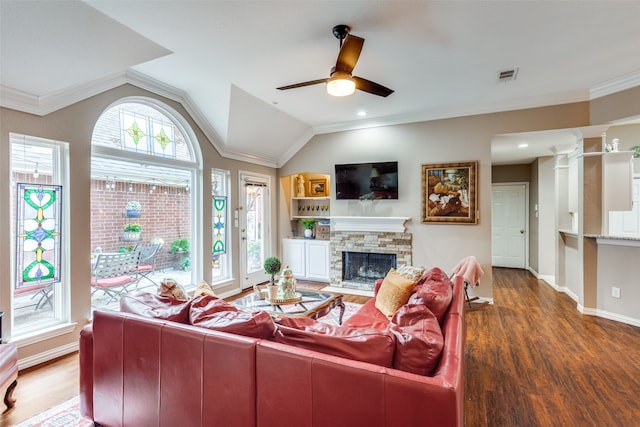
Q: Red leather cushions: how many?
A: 5